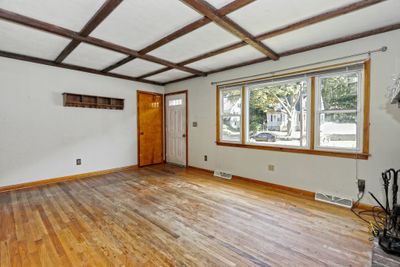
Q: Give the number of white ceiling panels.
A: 11